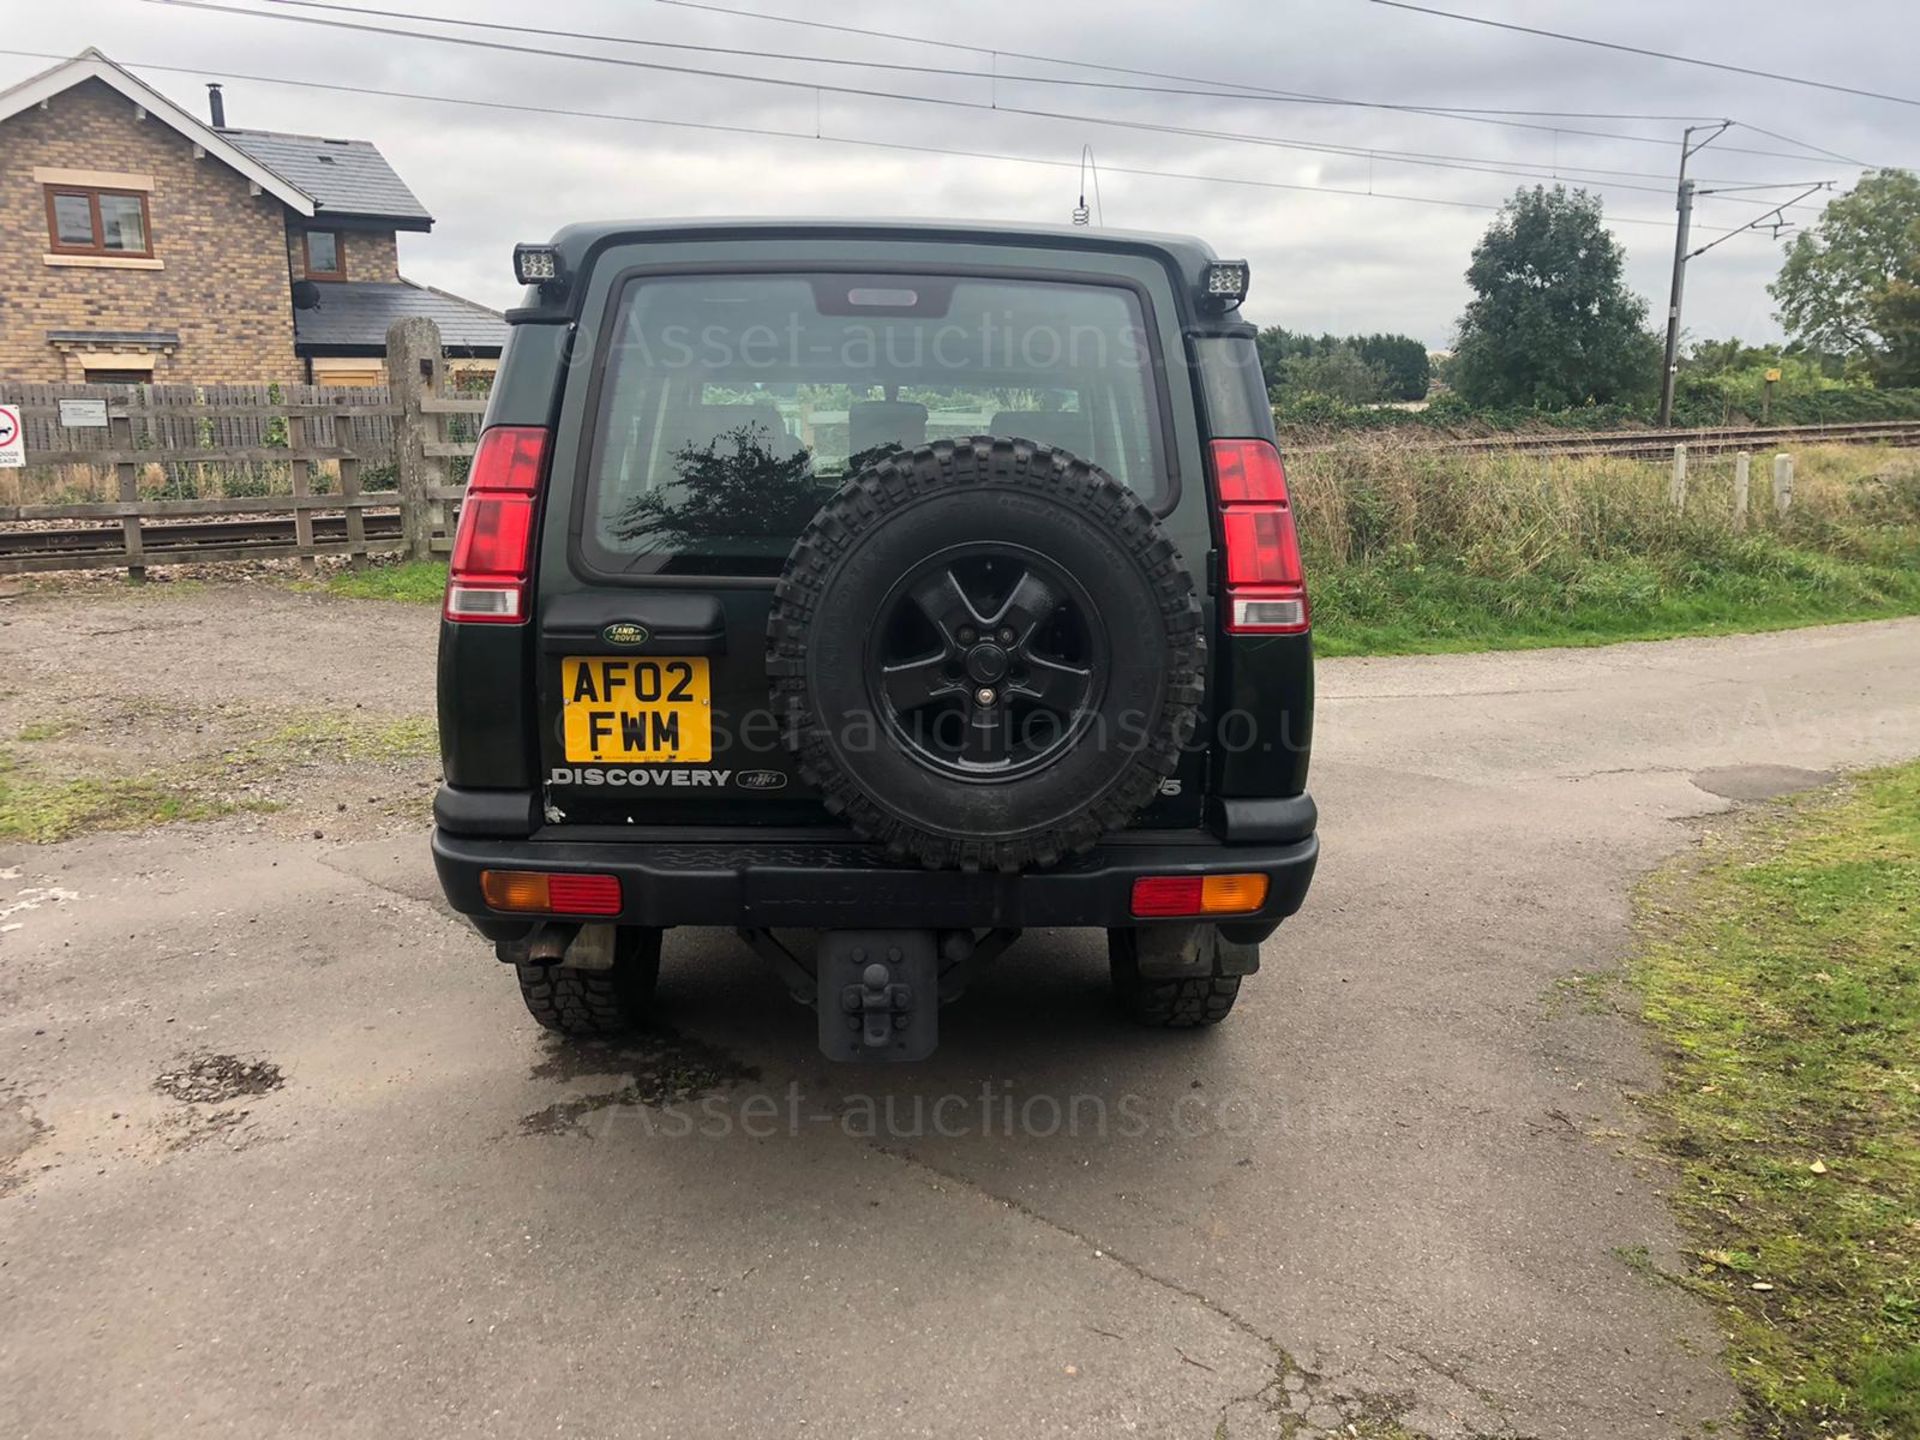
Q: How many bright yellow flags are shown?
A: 0